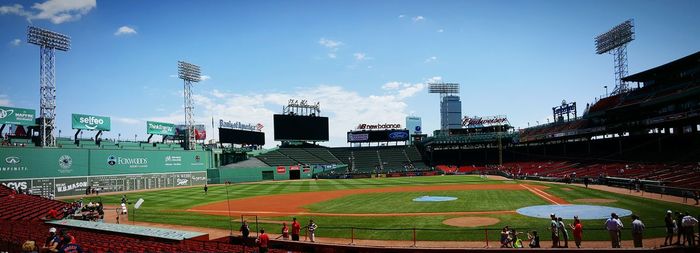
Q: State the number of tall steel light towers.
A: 4